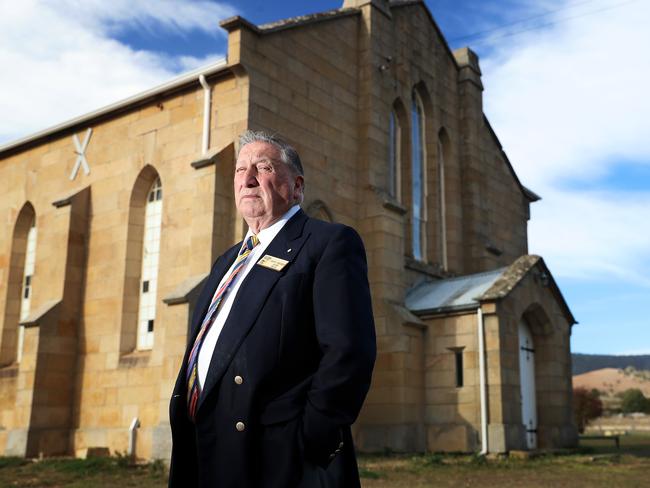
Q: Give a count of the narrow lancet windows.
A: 5